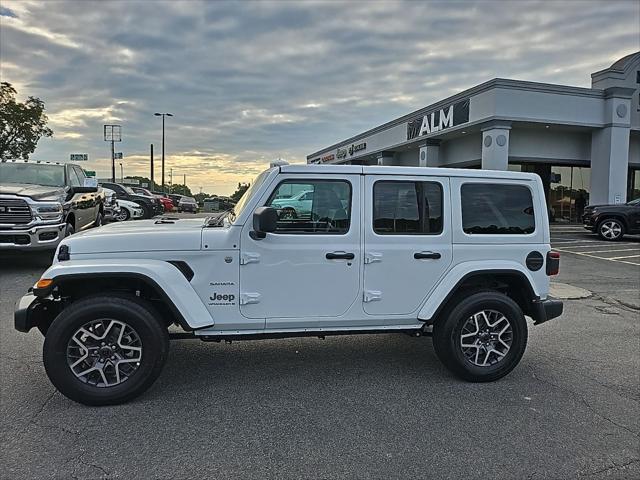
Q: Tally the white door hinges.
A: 4